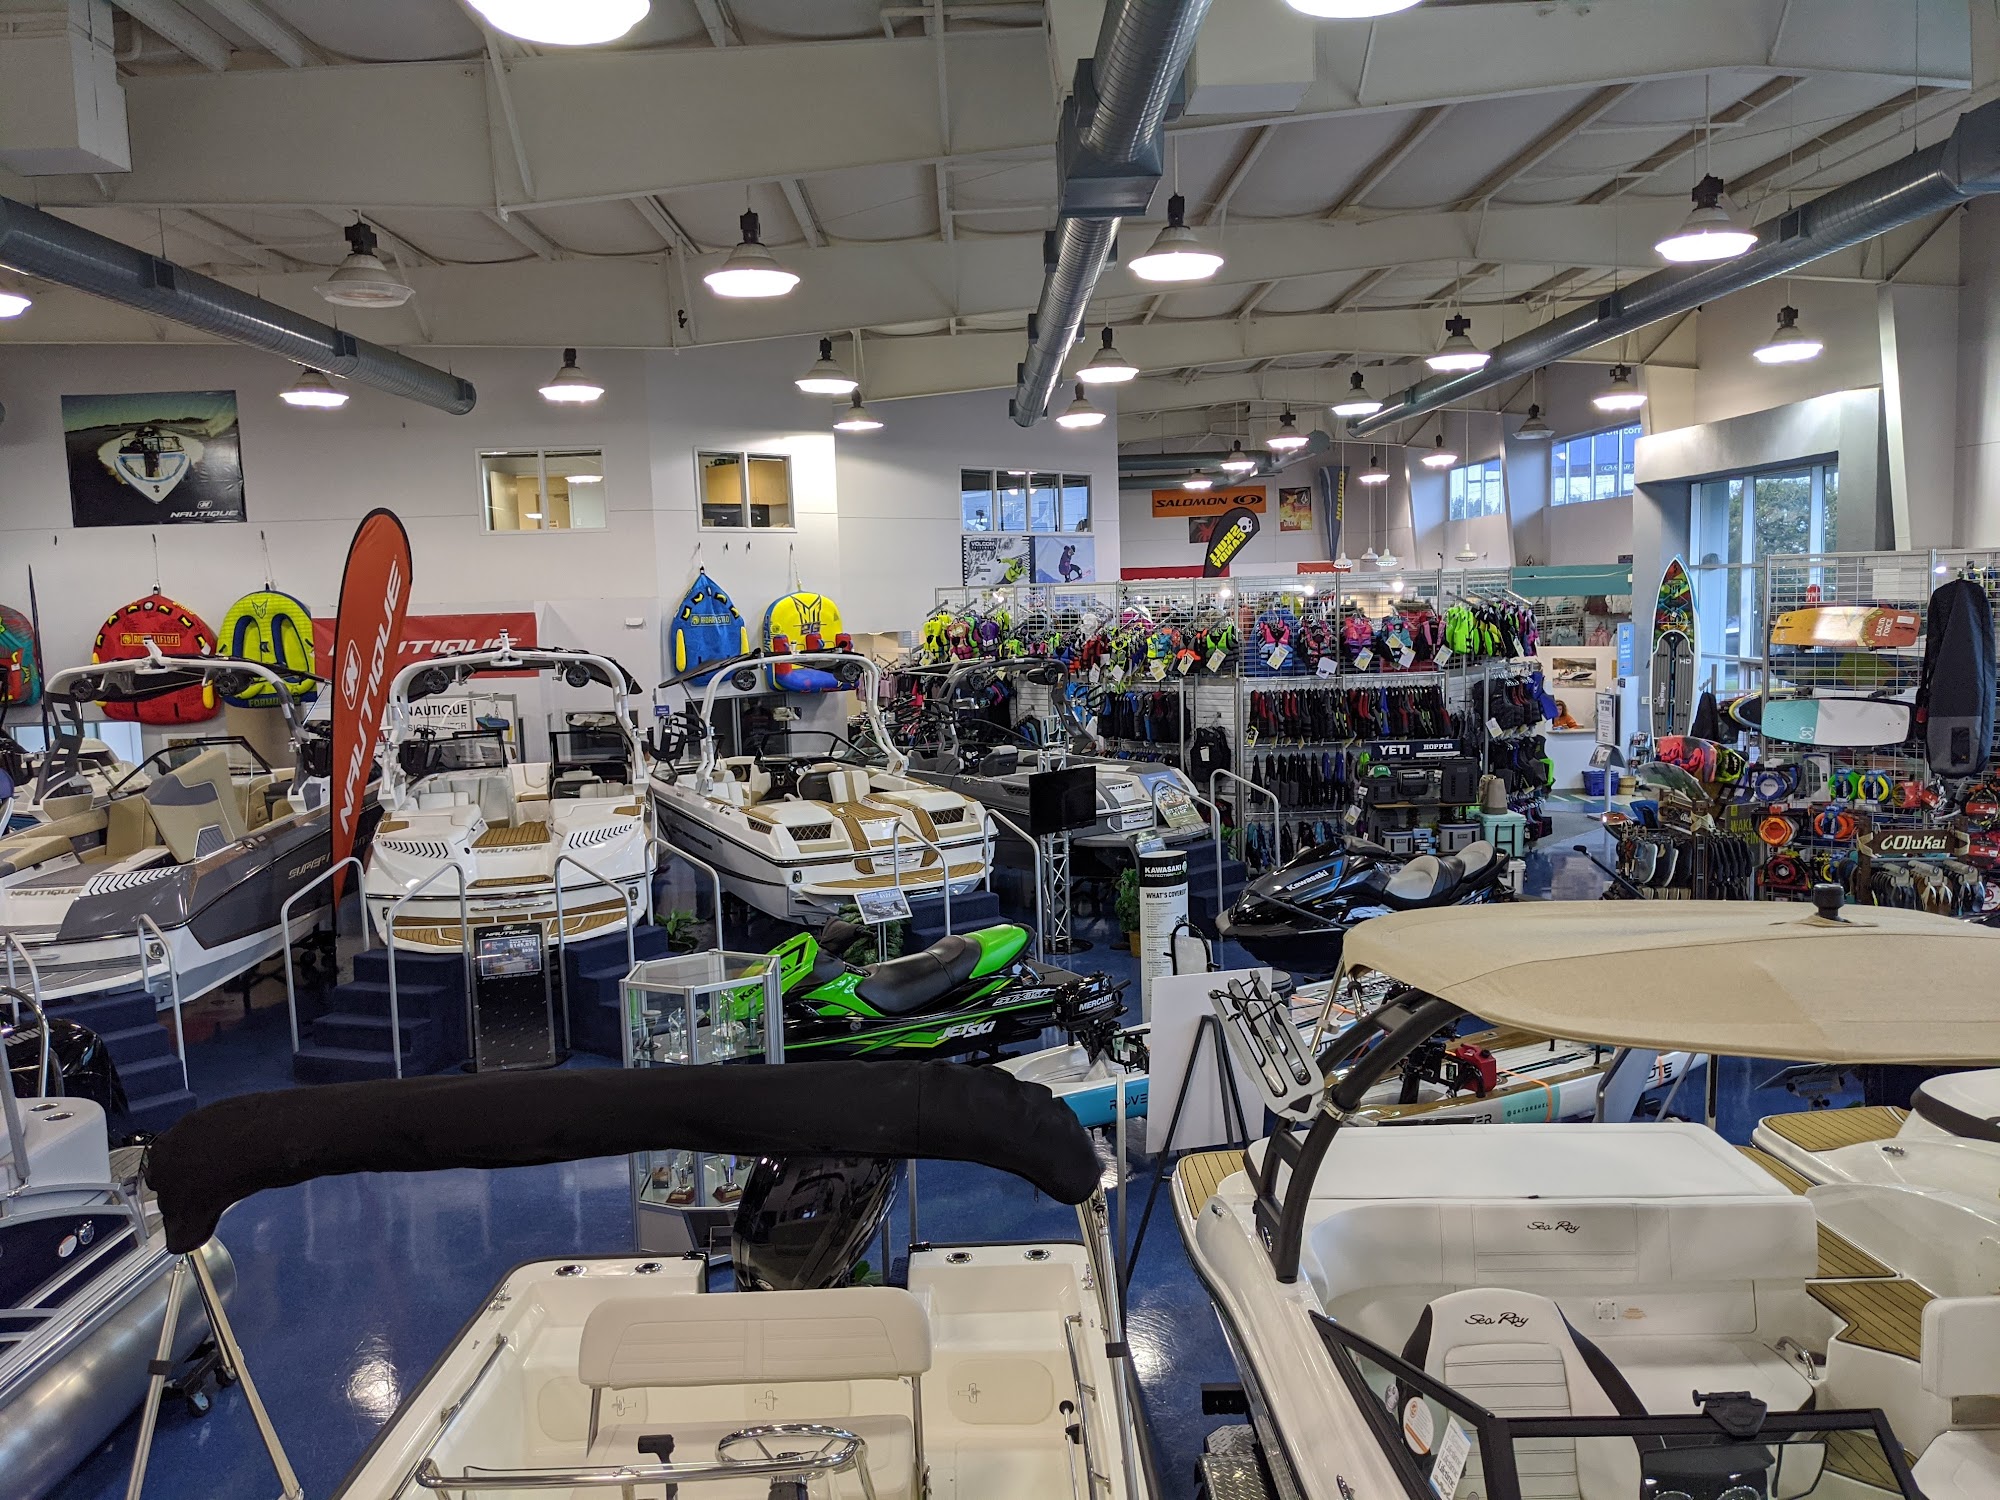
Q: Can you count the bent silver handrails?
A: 10